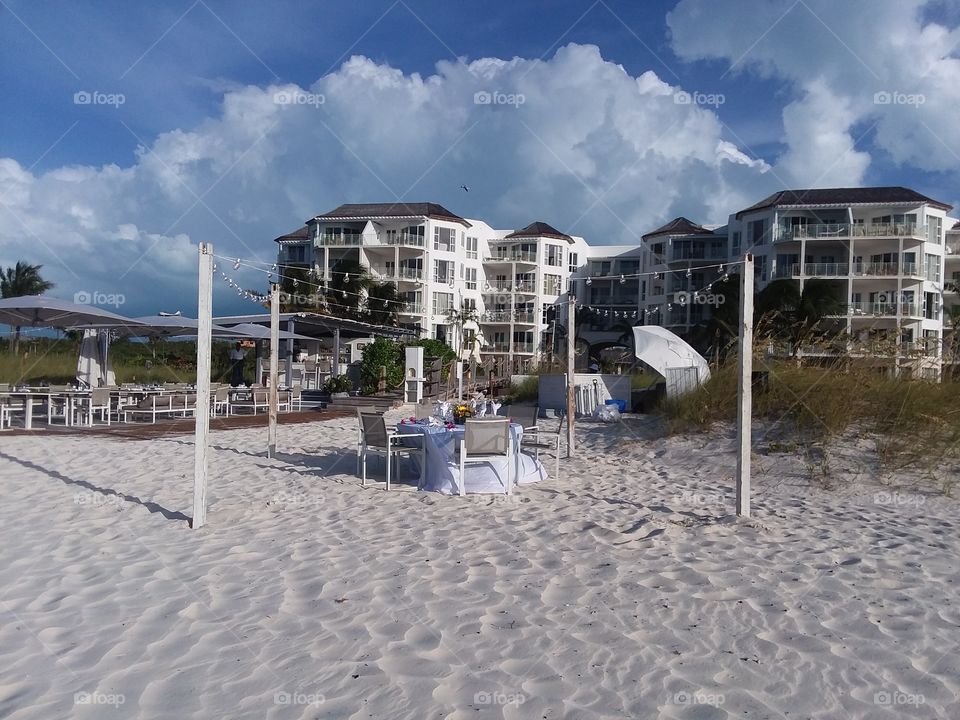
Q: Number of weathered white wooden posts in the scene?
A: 4